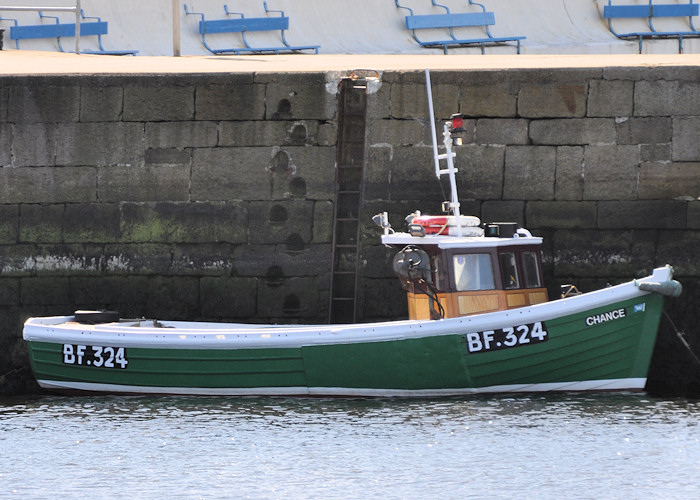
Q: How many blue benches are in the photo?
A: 4